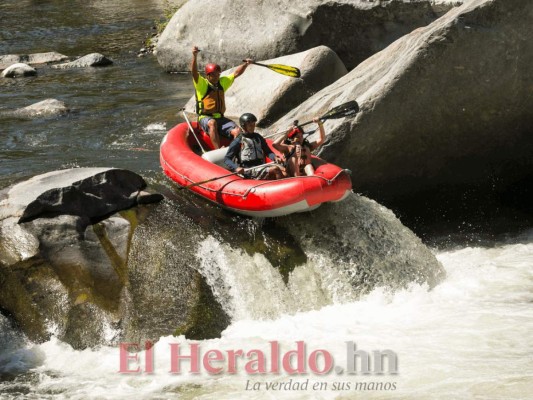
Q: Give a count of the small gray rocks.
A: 4